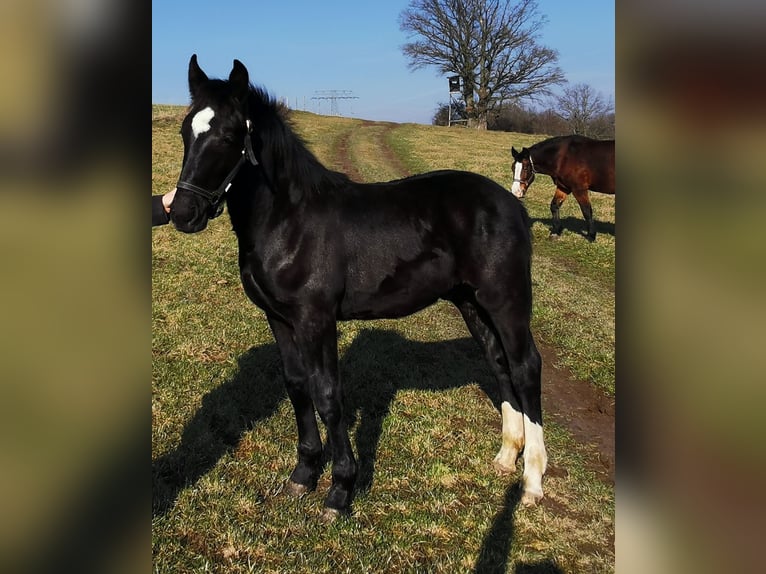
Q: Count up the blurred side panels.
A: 2